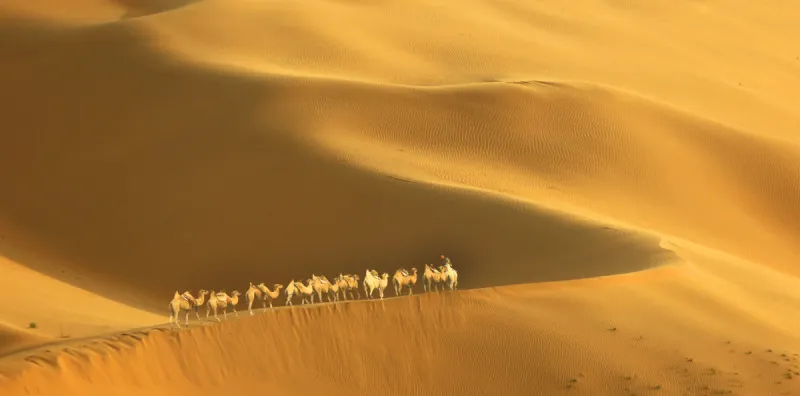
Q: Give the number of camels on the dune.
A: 10